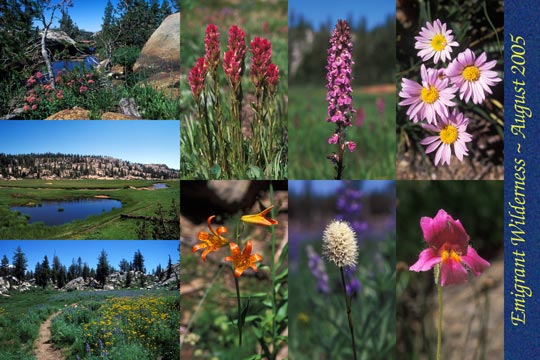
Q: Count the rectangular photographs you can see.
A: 9